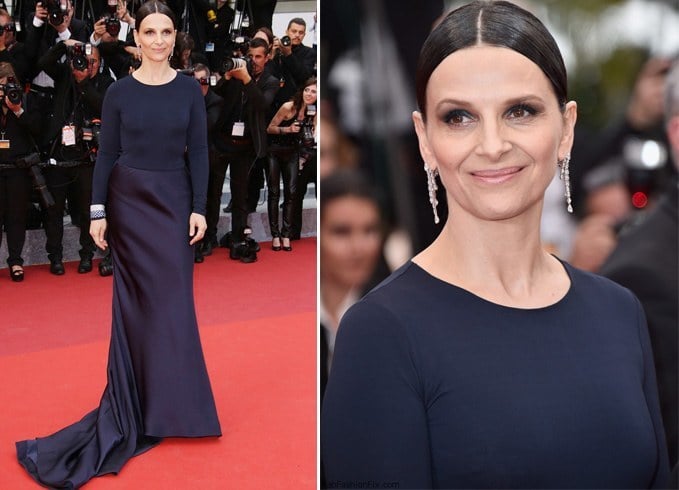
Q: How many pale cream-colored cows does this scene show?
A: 0